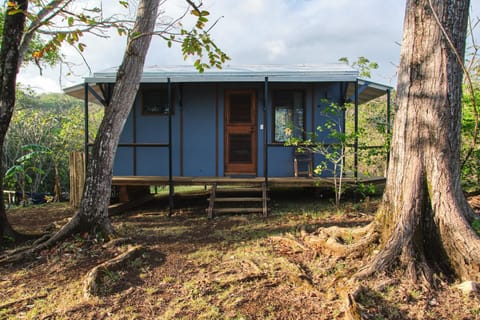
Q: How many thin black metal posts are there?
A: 5